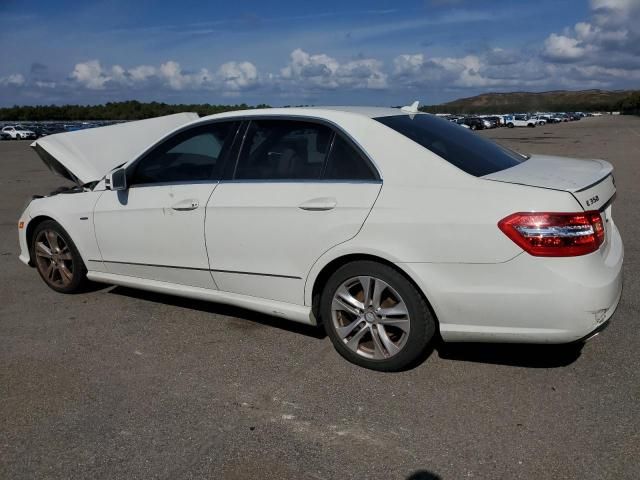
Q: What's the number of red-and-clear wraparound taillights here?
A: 1